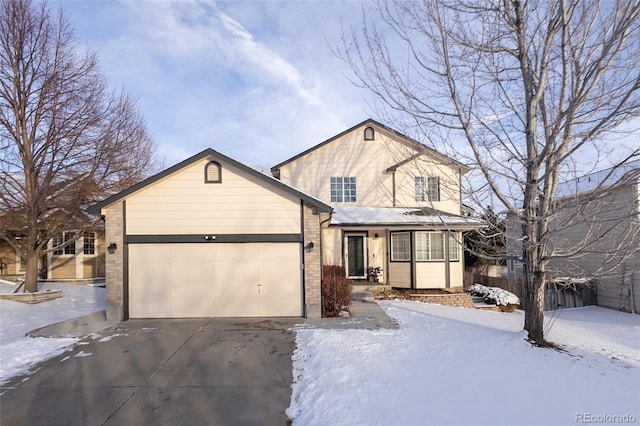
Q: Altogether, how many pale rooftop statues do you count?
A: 0